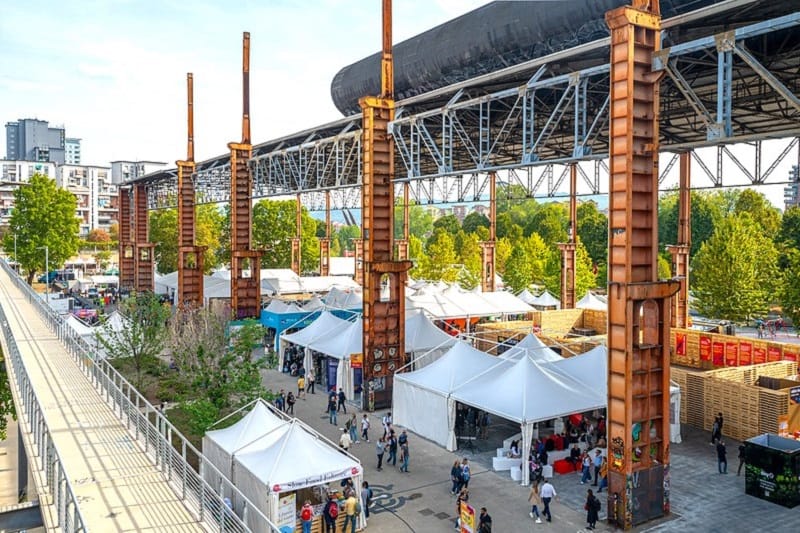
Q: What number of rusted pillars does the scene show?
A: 13